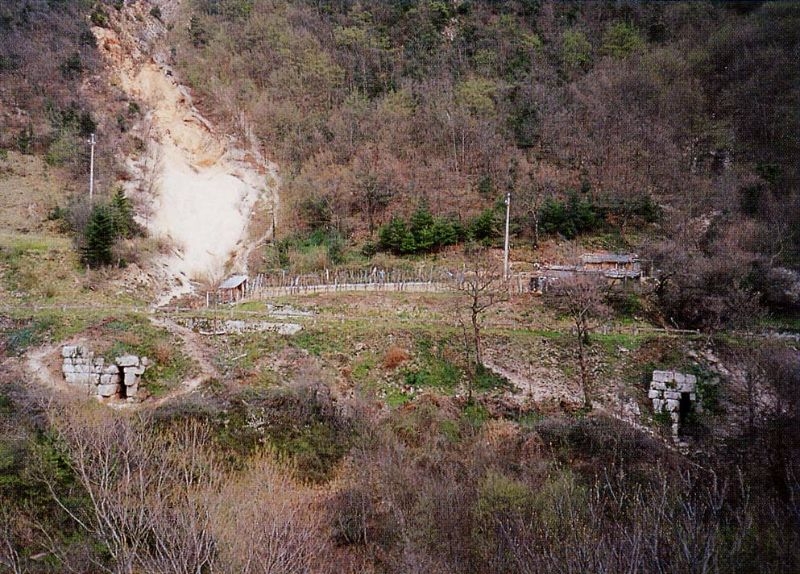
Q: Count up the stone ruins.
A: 2